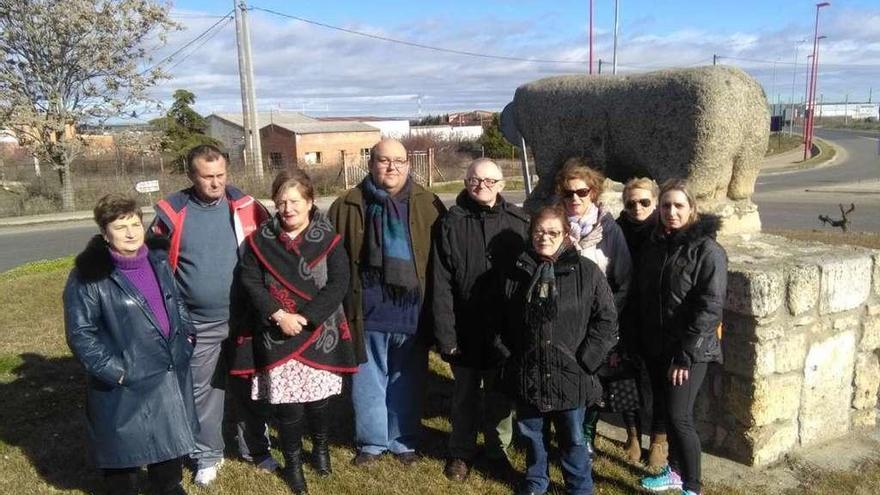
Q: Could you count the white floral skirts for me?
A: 1